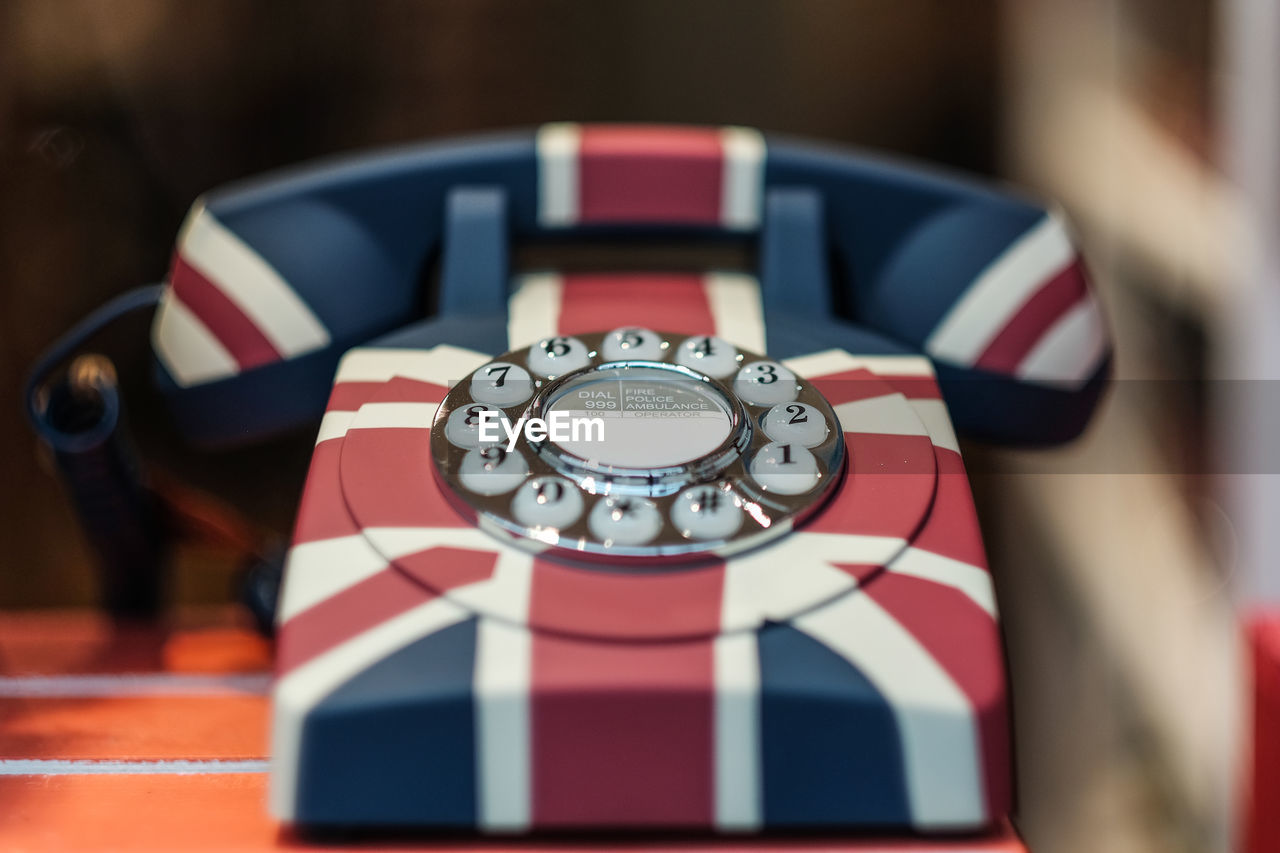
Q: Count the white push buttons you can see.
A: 12